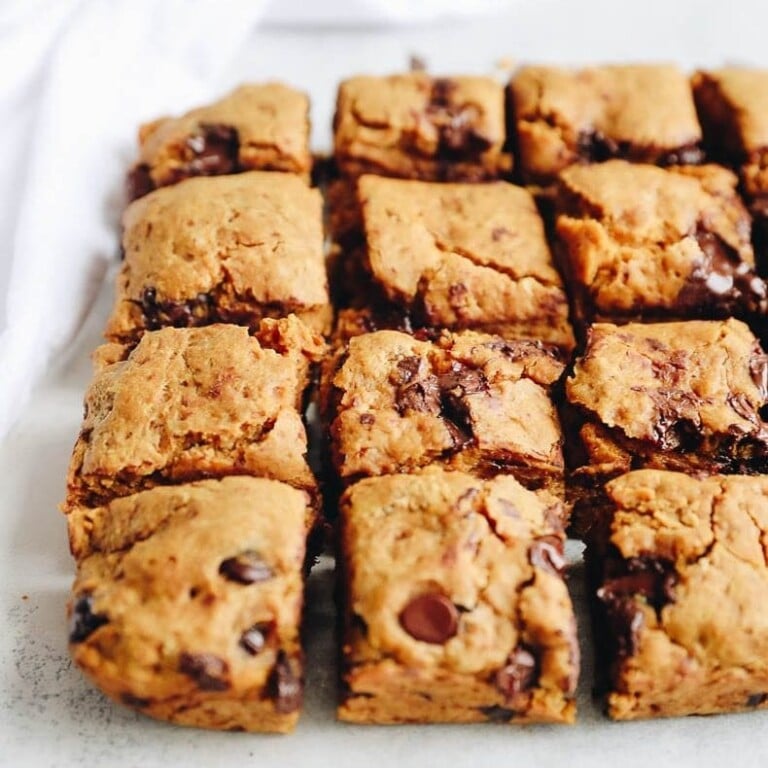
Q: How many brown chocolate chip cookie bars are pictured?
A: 13